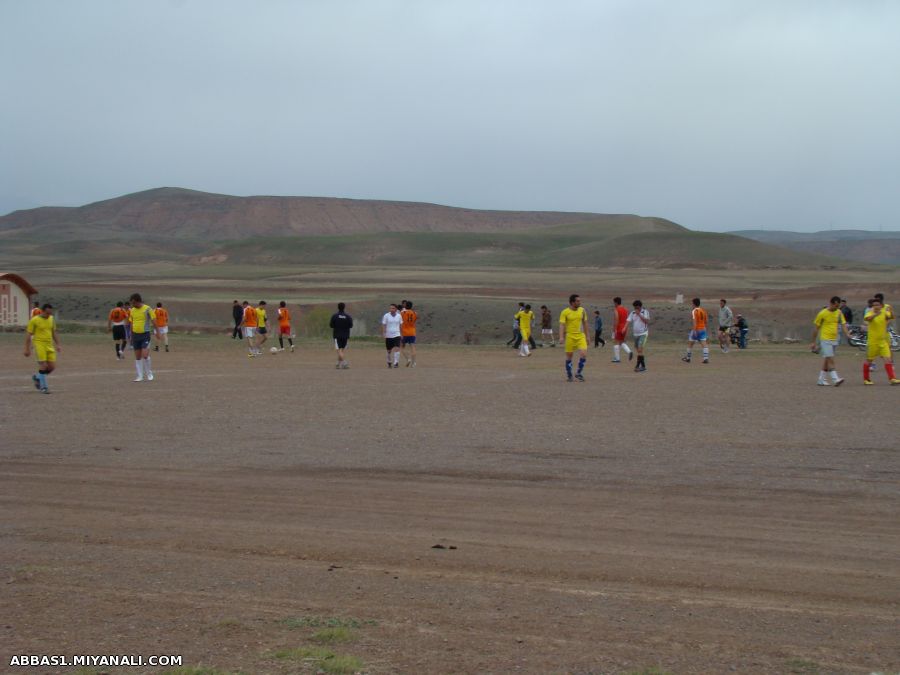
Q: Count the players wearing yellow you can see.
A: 8